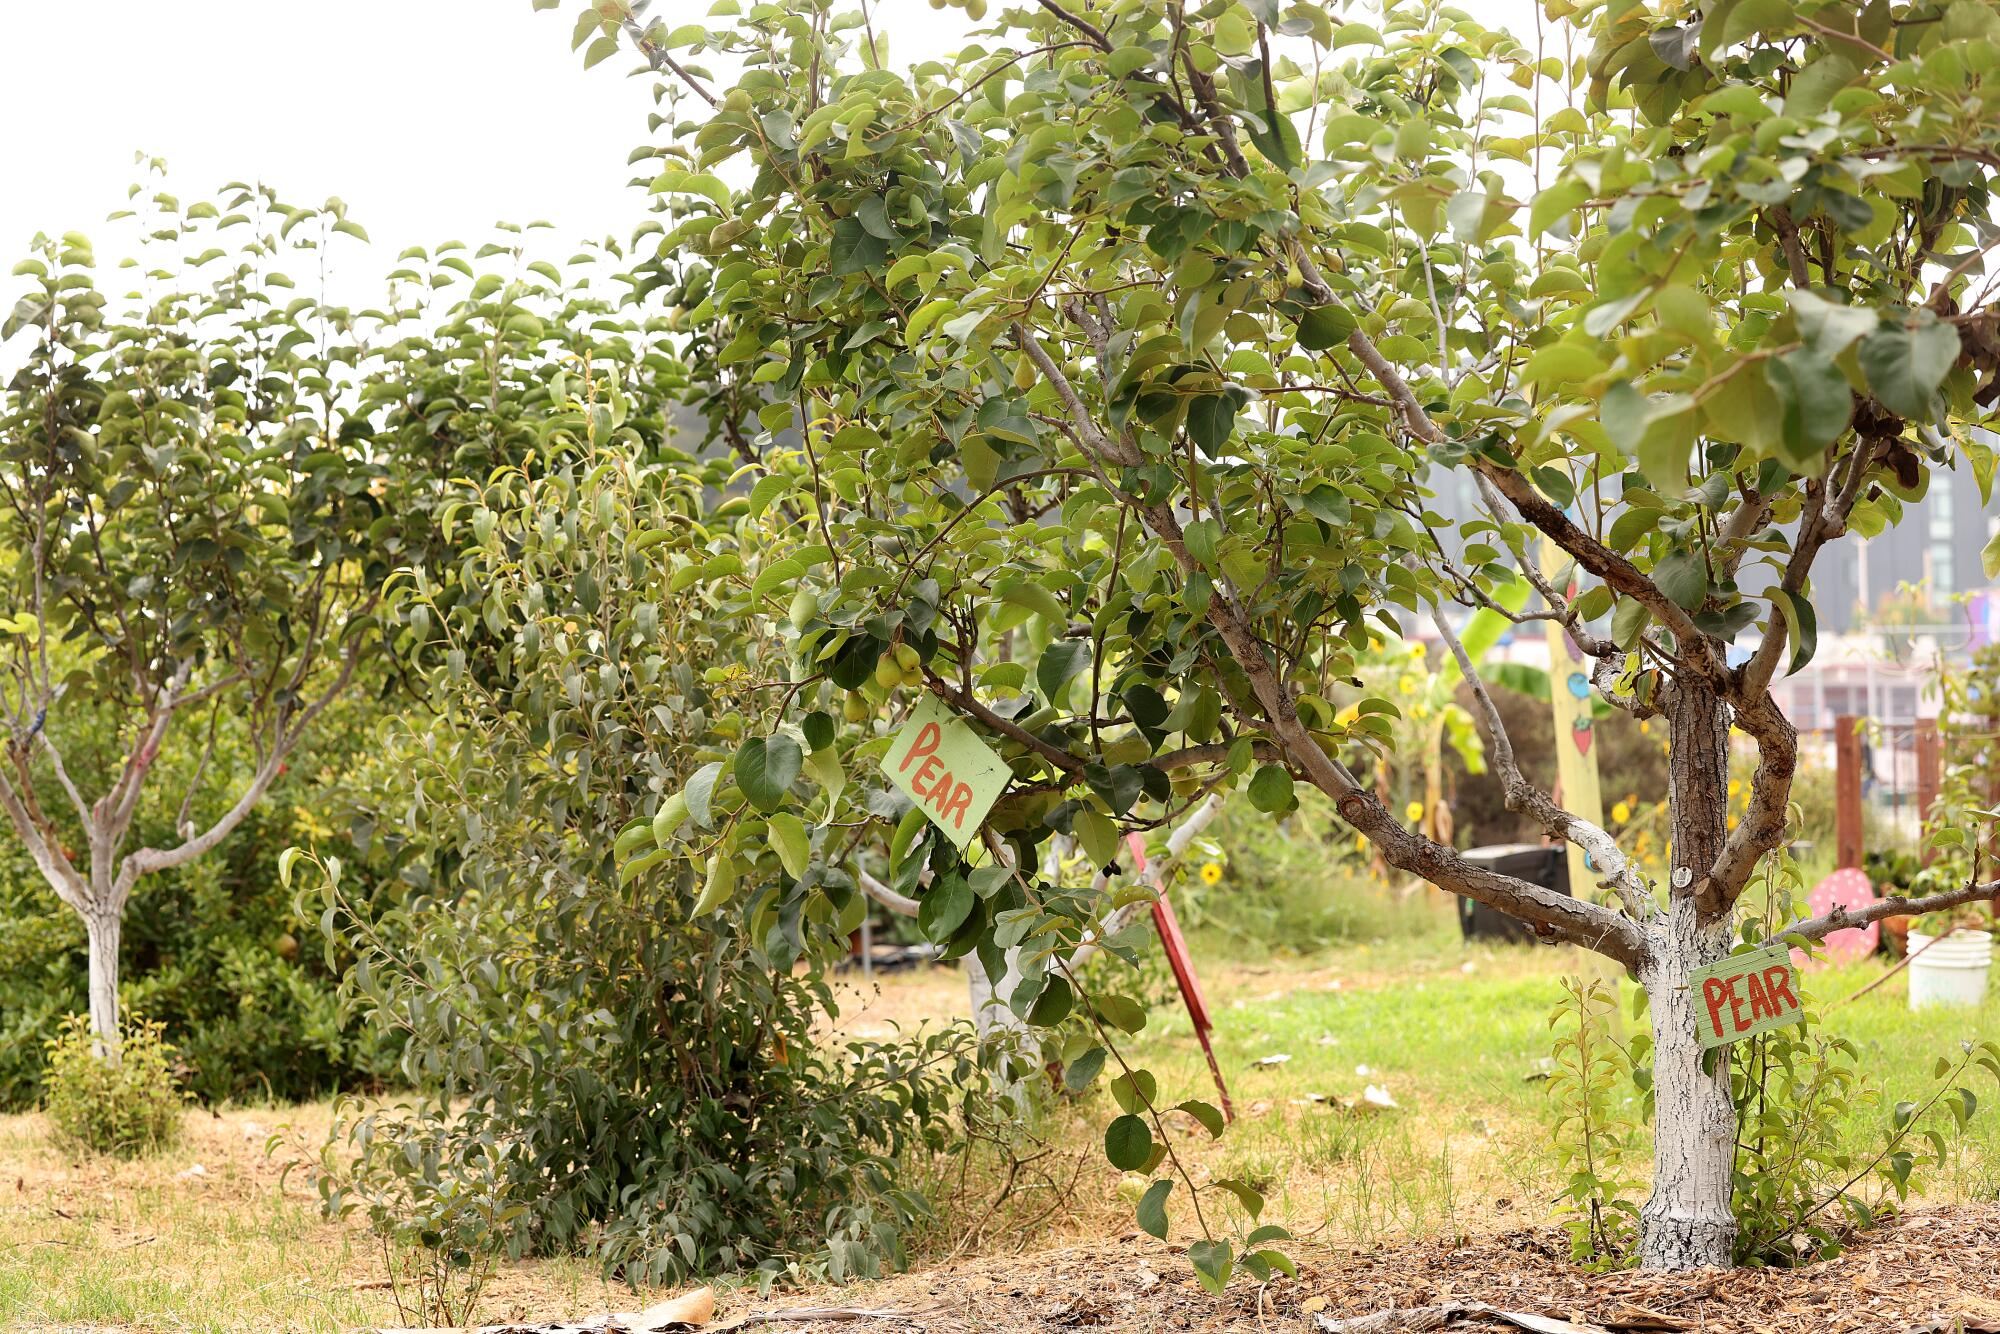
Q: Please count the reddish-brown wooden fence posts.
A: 2